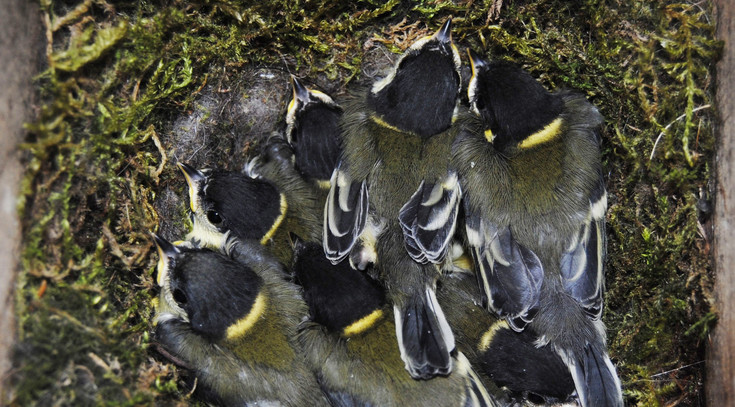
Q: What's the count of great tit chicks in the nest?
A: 7